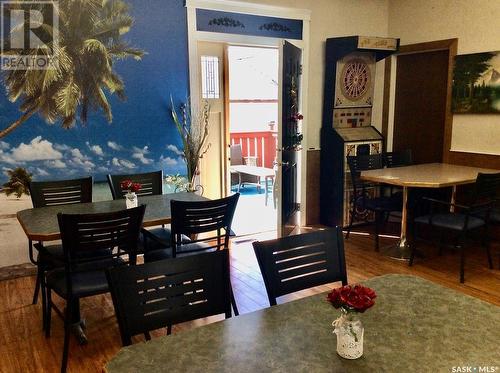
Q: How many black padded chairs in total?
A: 9